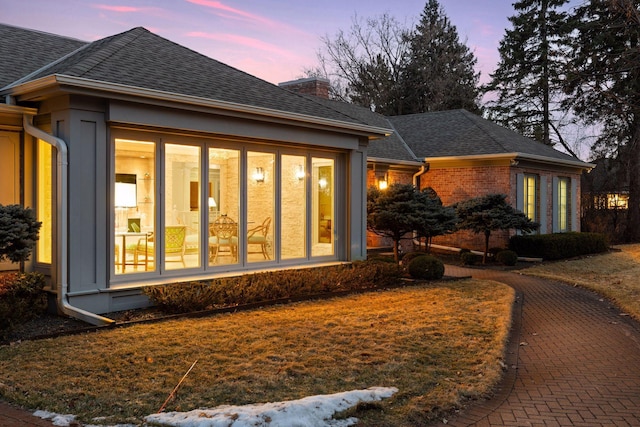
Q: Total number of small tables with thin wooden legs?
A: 1